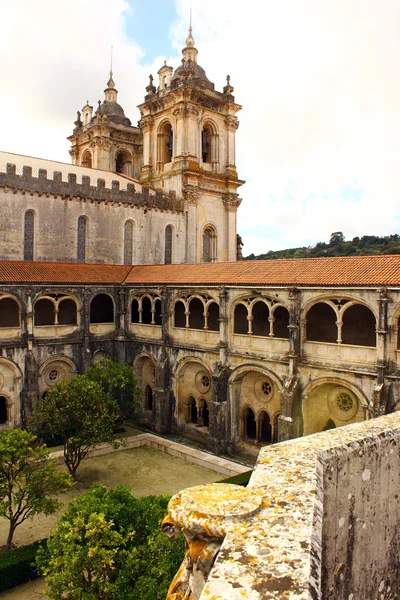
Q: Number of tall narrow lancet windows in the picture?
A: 4